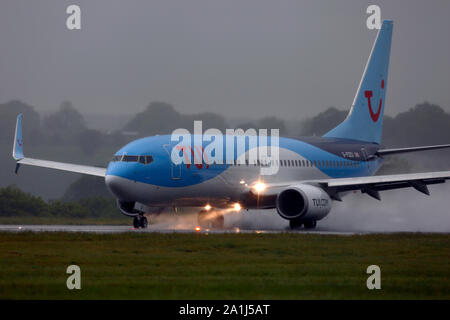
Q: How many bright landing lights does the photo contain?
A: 3